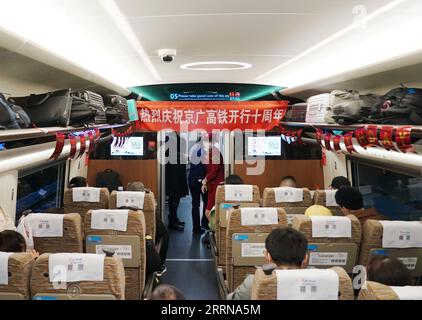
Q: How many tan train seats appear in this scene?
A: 14